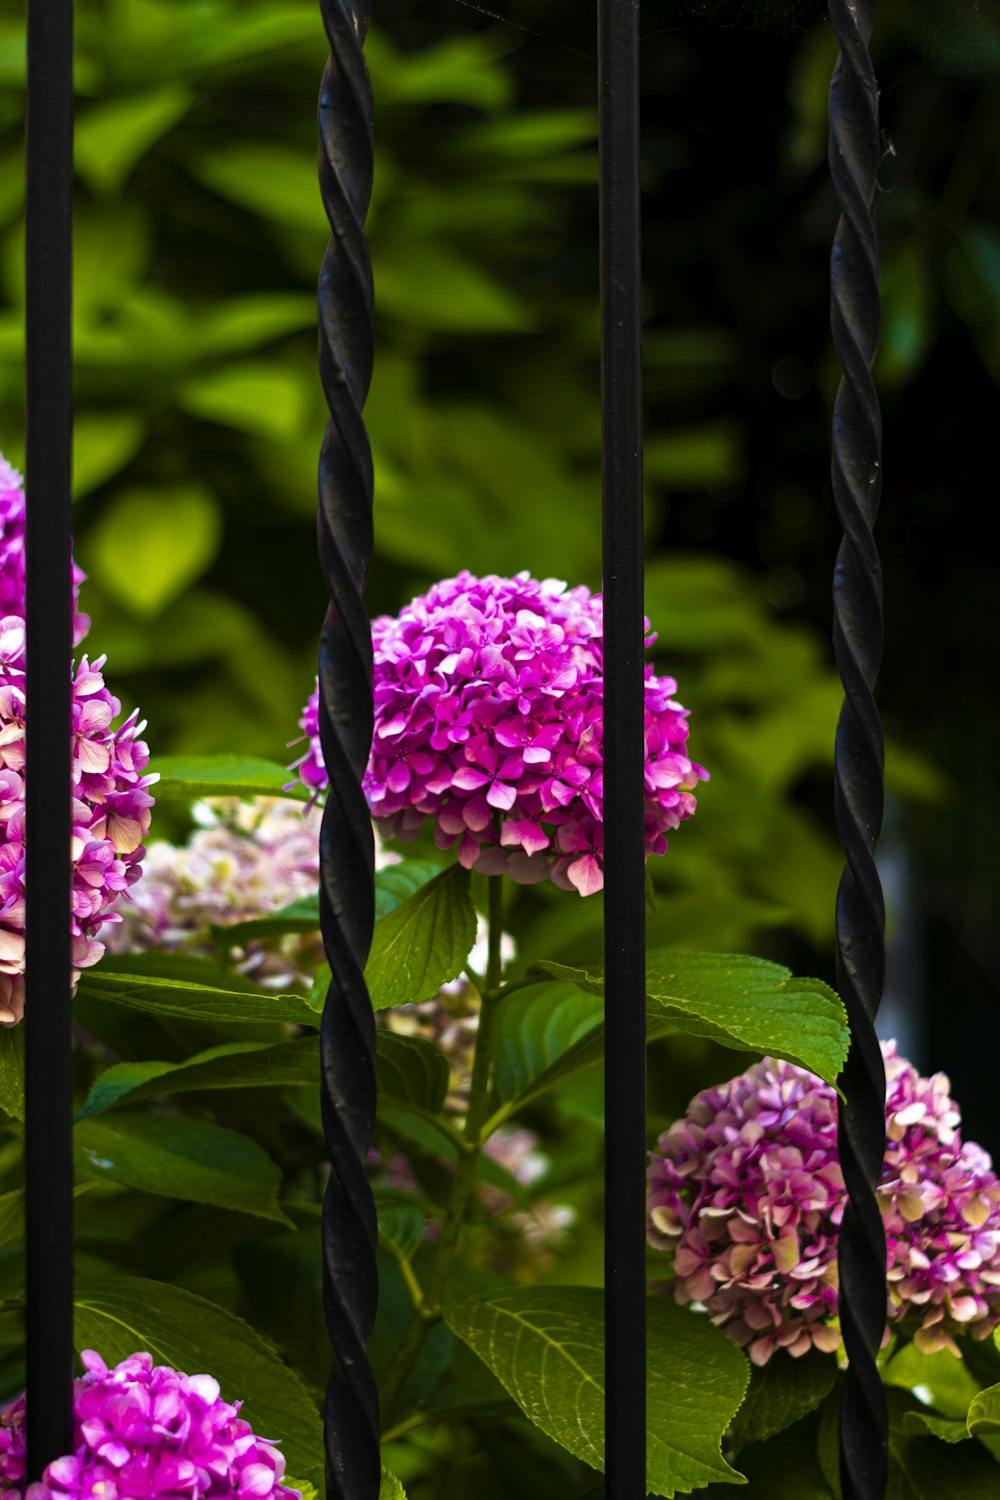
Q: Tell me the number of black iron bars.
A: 4